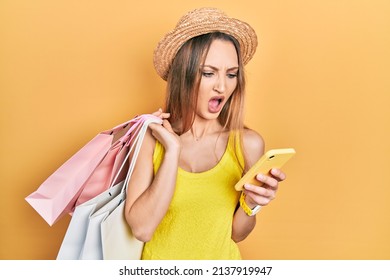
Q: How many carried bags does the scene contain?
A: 4